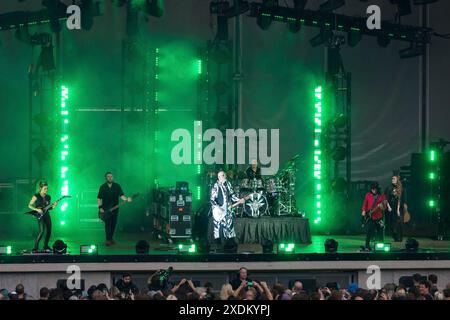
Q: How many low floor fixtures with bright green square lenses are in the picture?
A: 5